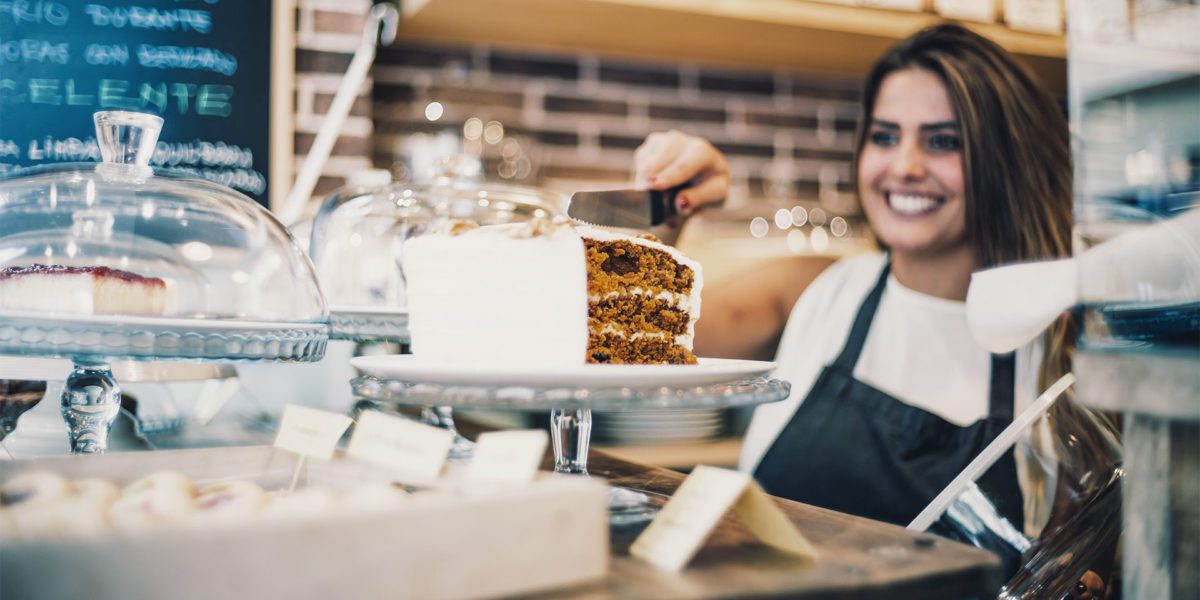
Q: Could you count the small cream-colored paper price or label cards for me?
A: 4